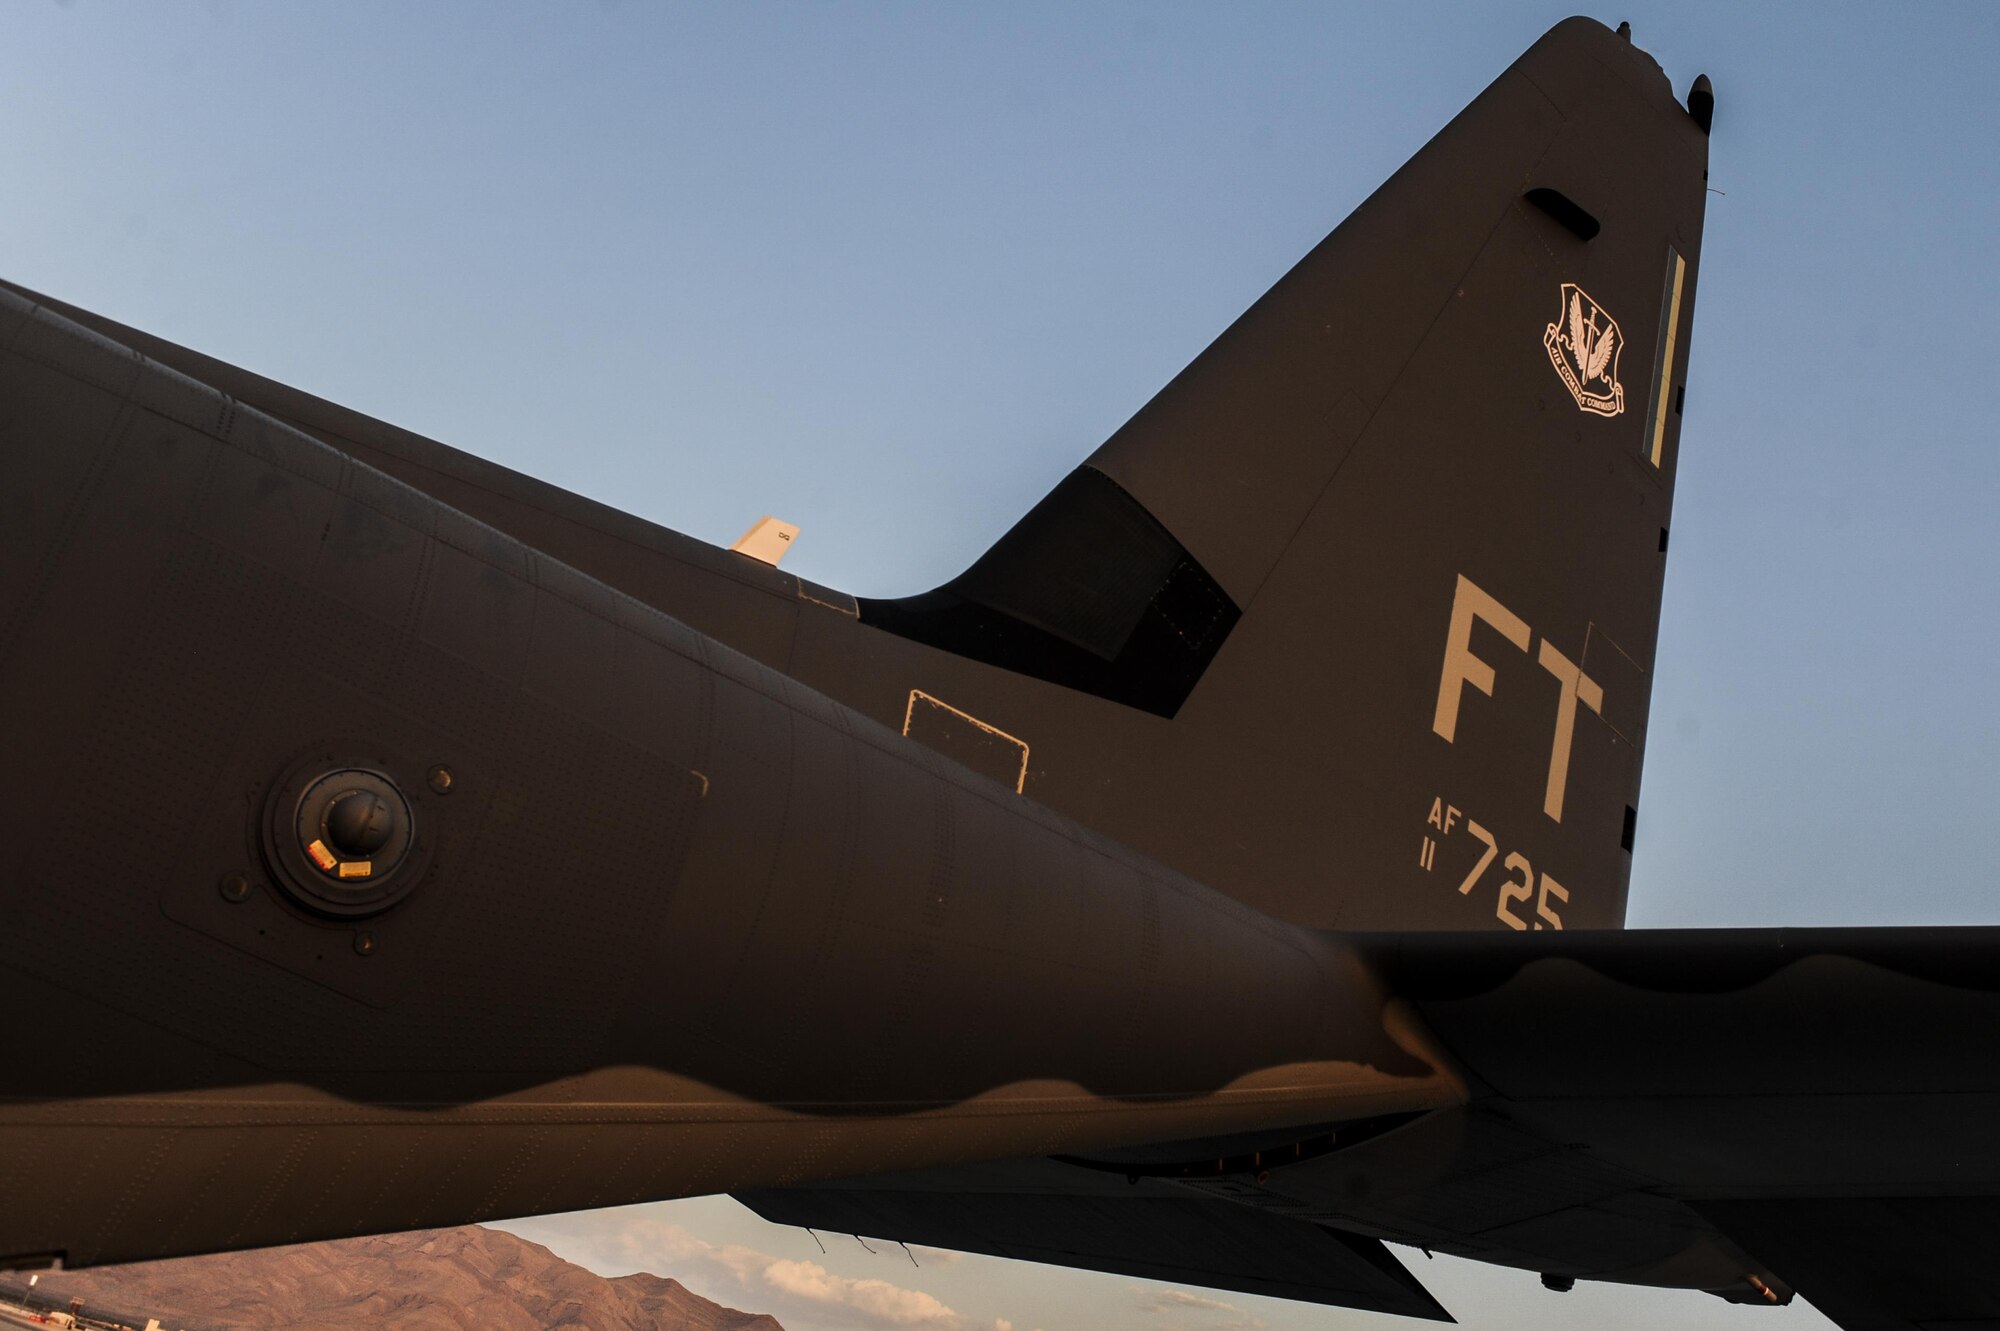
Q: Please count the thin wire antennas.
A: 4